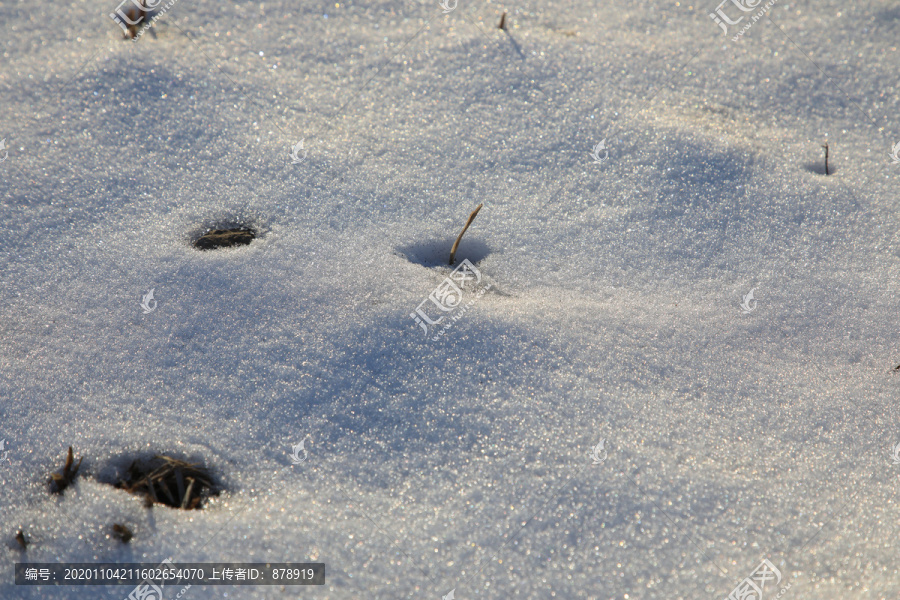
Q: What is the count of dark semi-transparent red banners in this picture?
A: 0